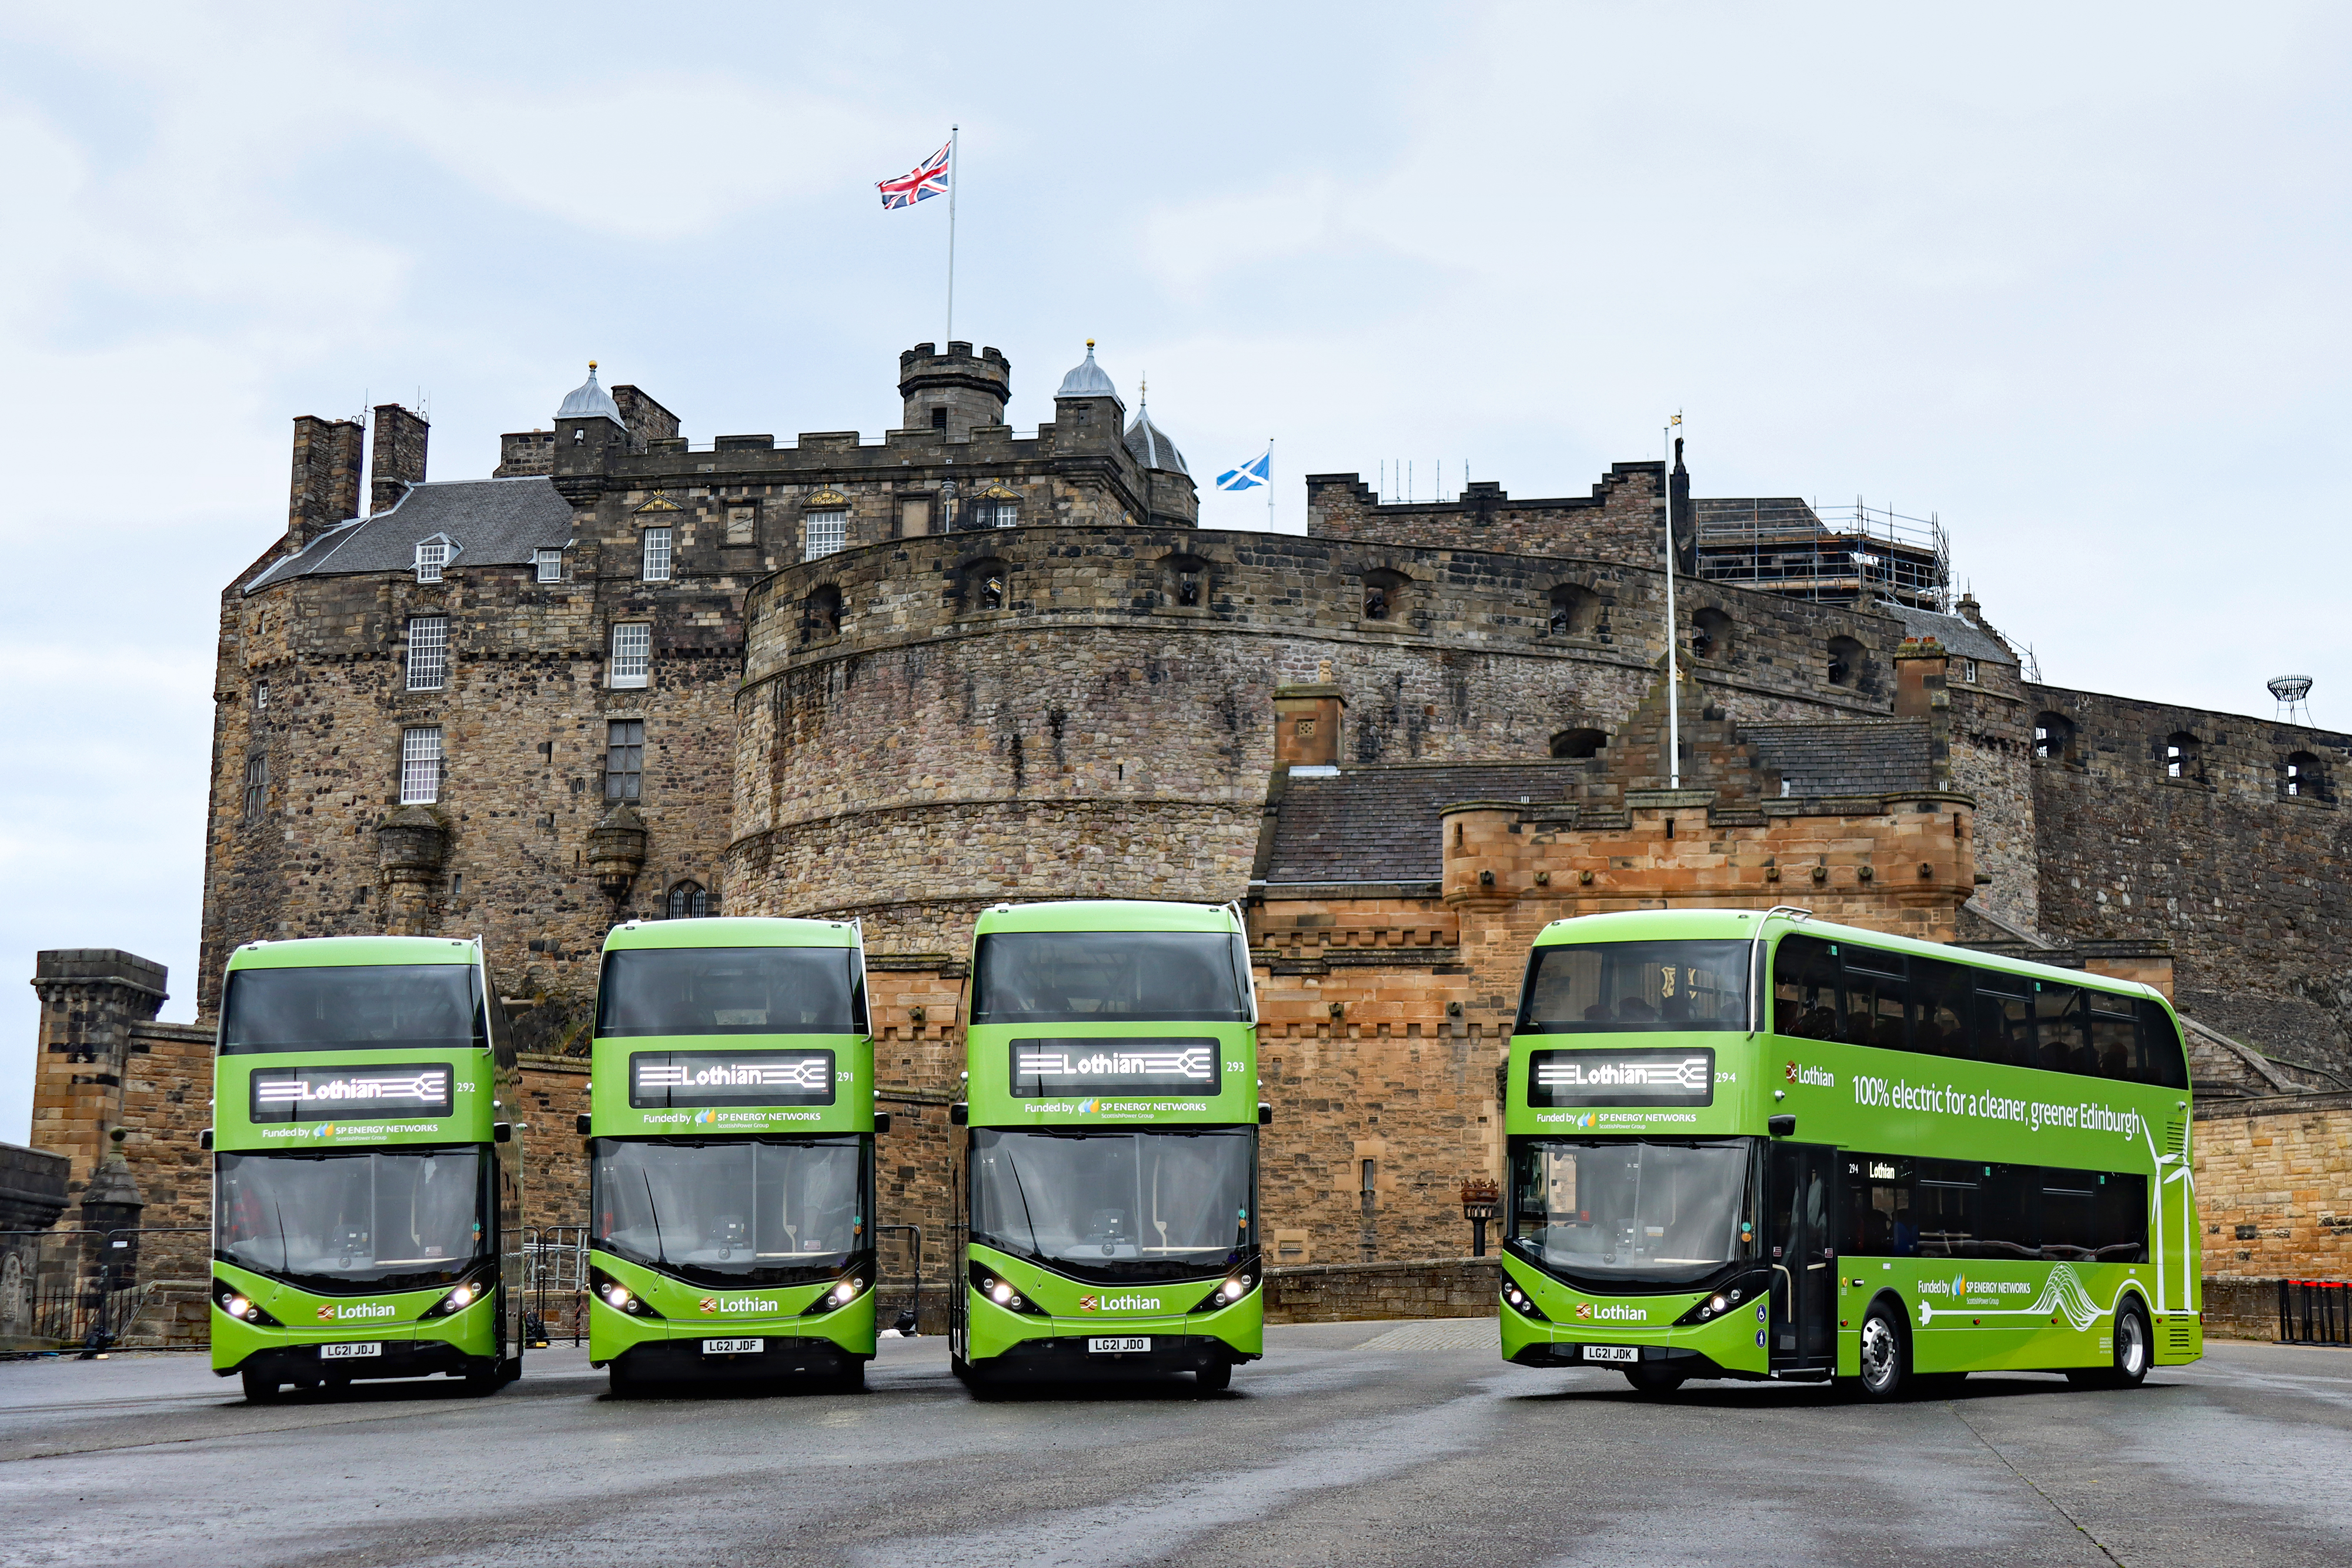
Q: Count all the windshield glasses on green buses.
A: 8